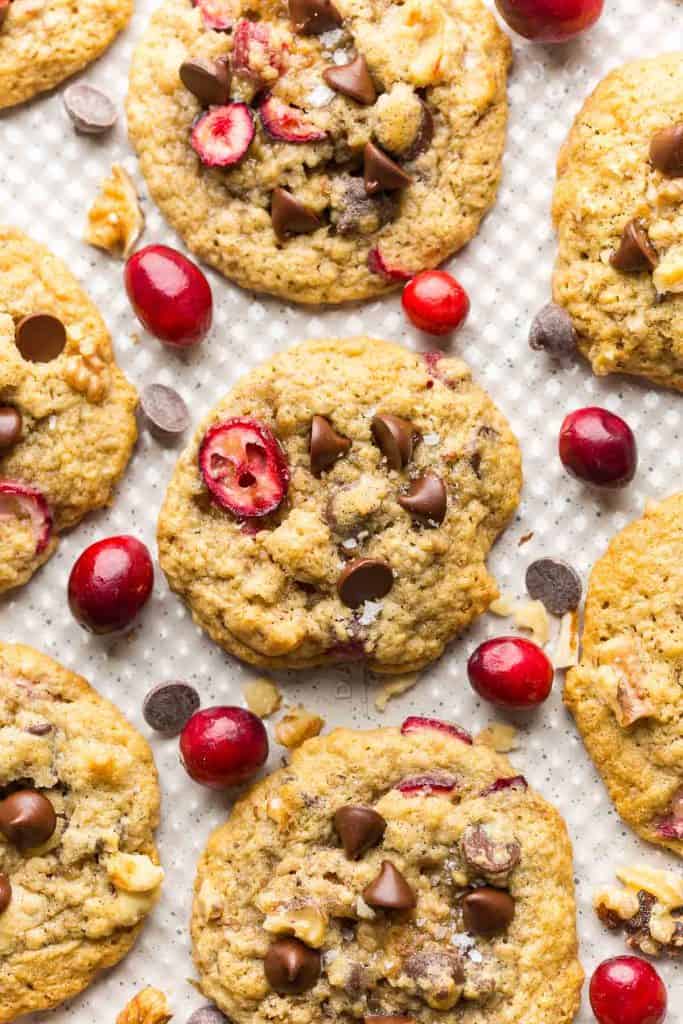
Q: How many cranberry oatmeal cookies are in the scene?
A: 8